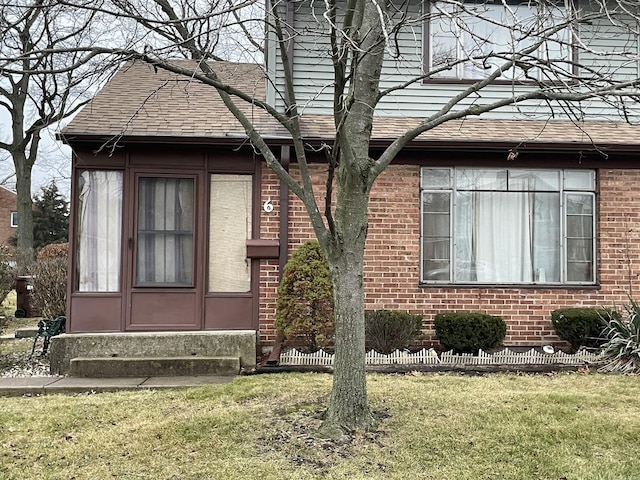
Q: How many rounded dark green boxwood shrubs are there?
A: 3